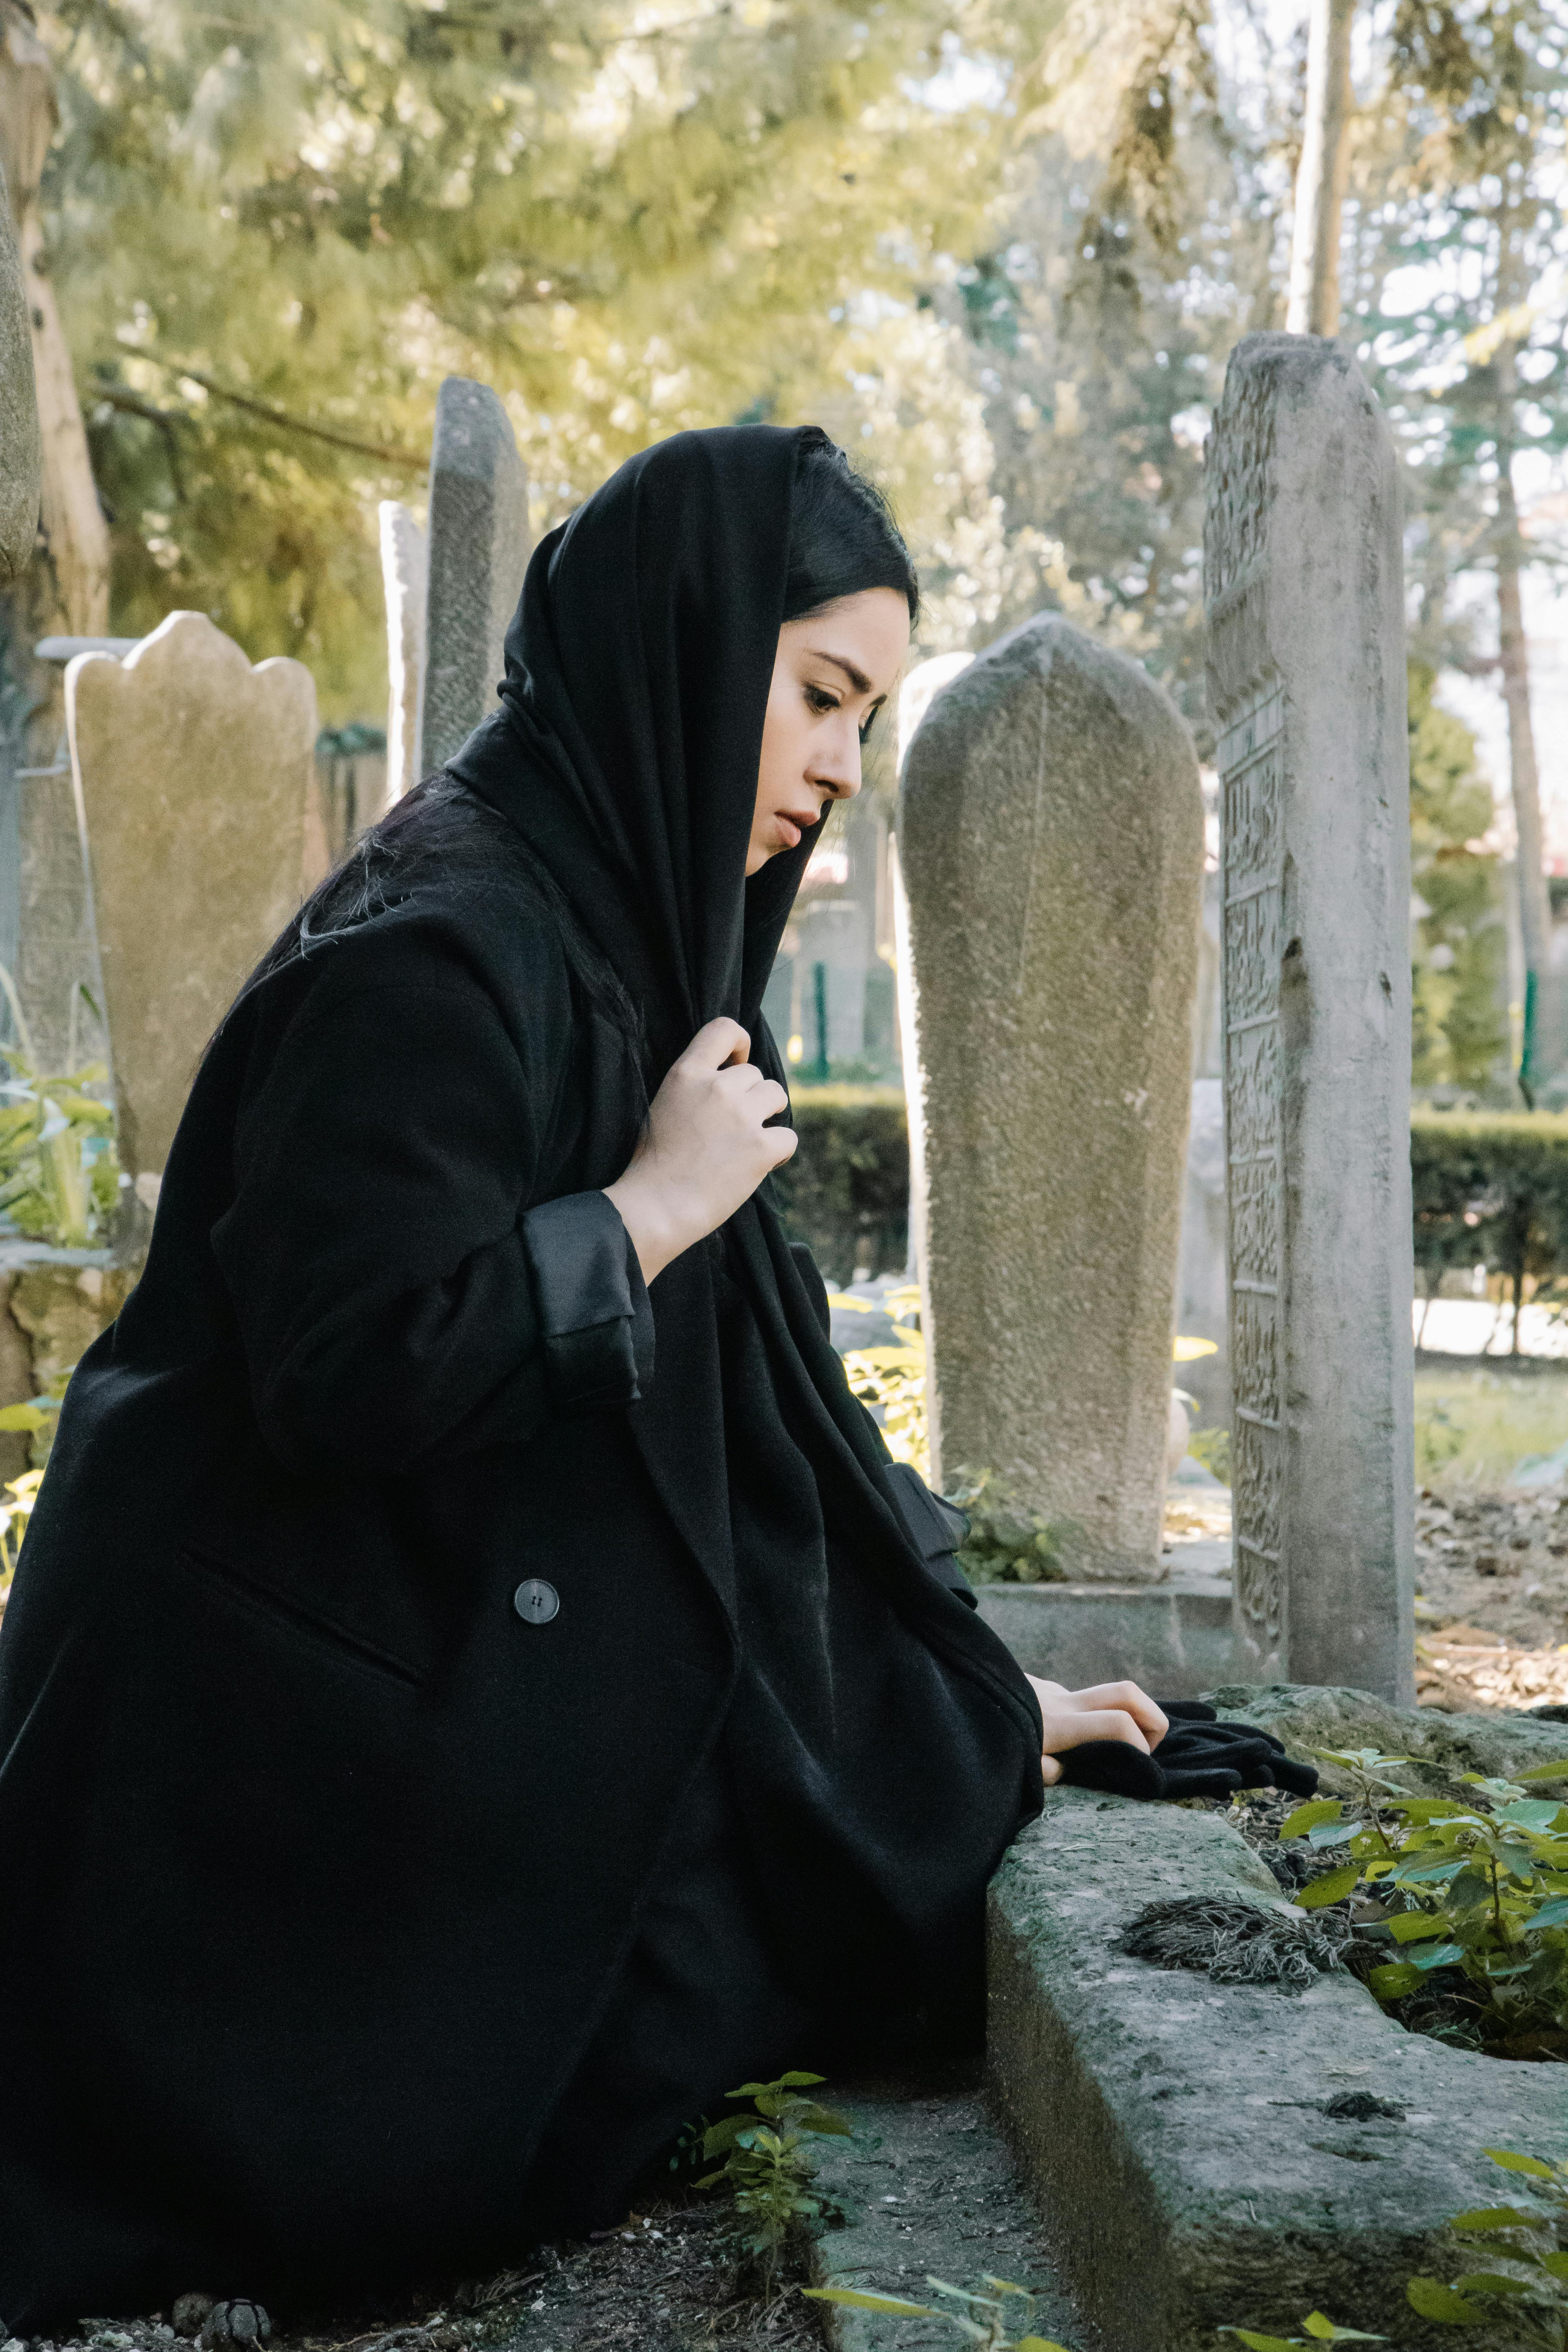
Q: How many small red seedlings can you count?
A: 0